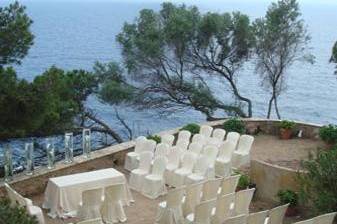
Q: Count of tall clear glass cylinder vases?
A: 5